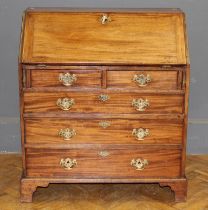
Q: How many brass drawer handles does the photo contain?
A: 8